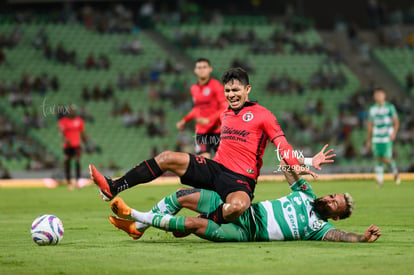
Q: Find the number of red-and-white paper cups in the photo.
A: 0